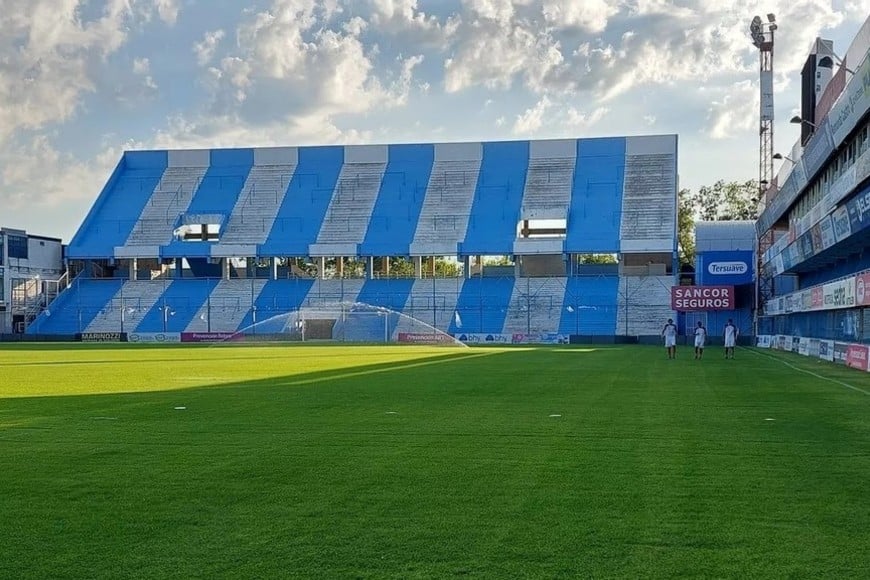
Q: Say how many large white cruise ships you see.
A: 0